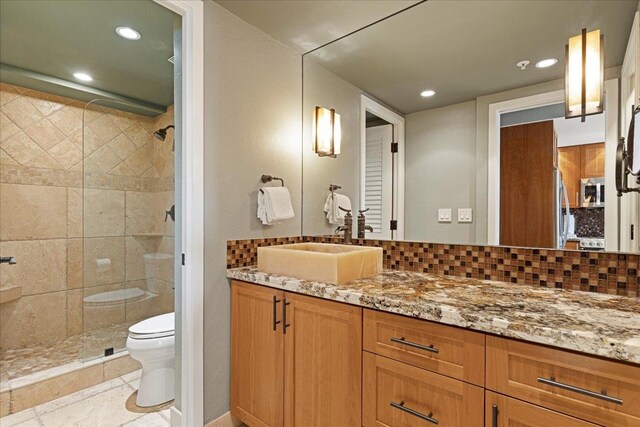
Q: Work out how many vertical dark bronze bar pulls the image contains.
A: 3